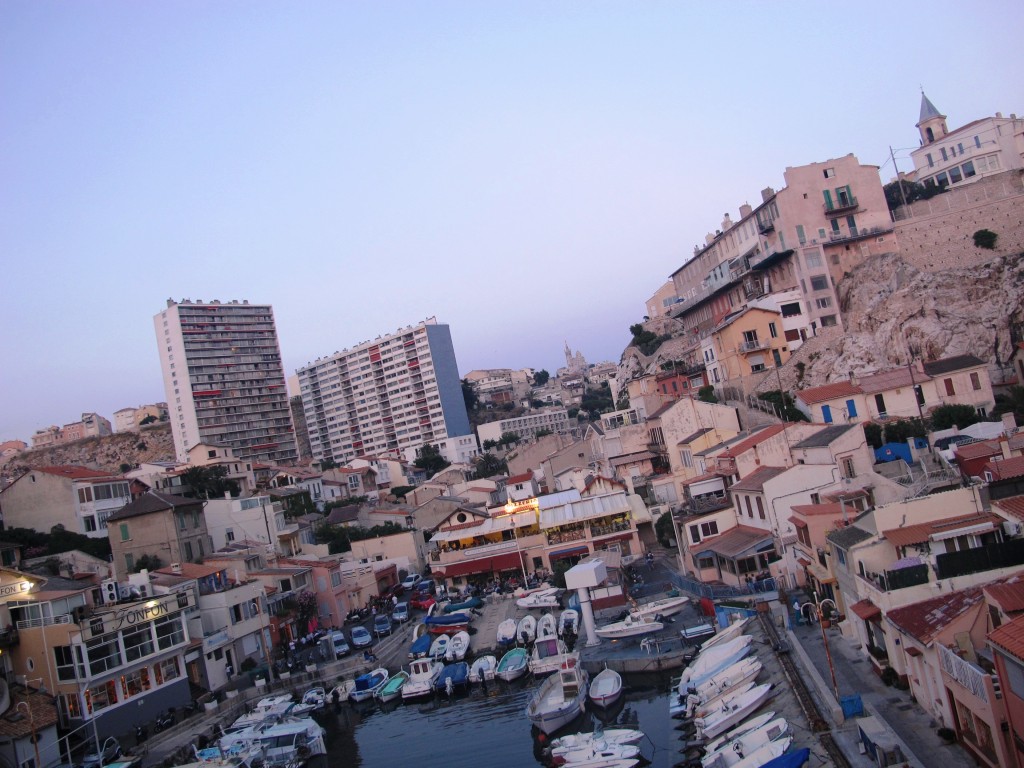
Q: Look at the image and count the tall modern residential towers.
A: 2